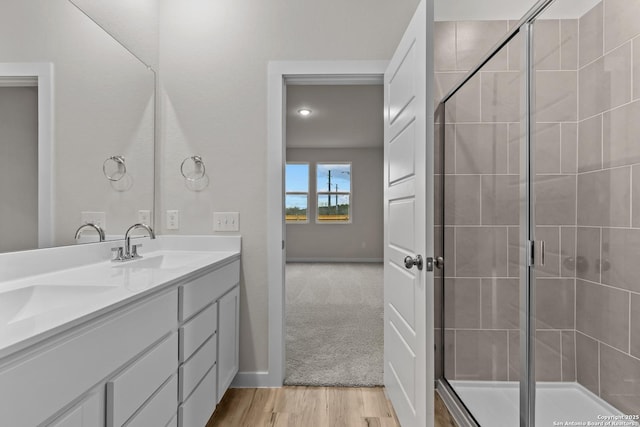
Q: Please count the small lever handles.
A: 2